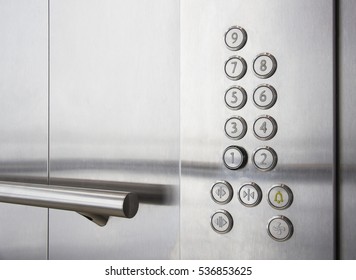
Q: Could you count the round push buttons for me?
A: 14